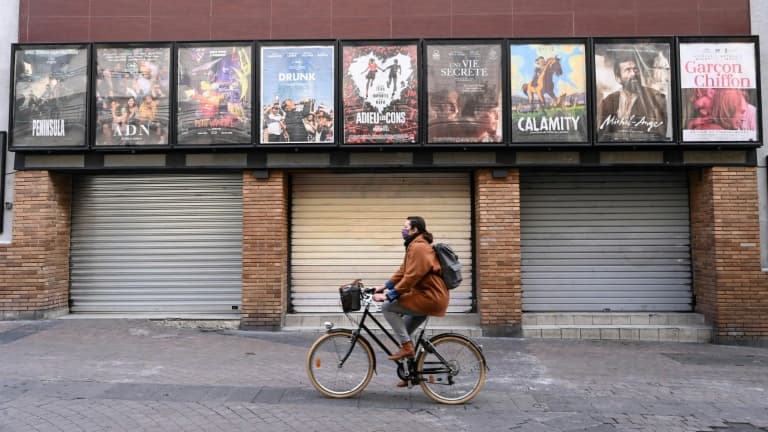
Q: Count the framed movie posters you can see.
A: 9